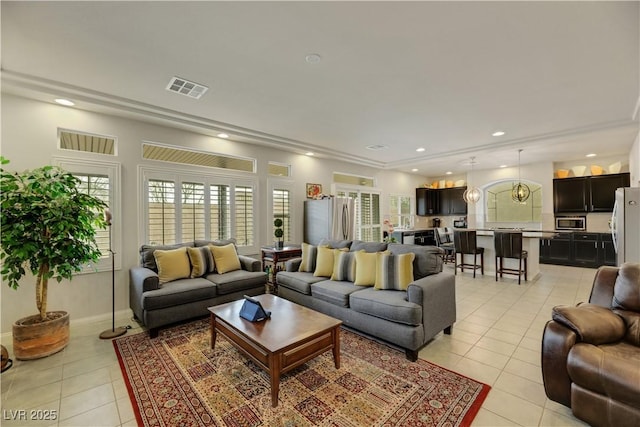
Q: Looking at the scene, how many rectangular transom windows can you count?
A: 4